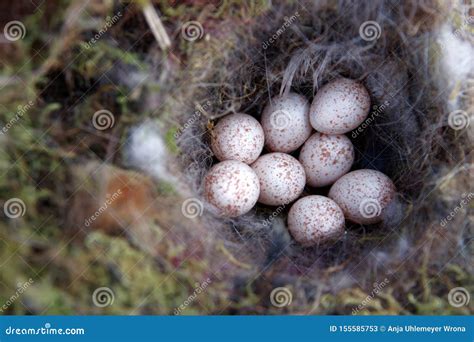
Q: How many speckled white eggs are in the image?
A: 8